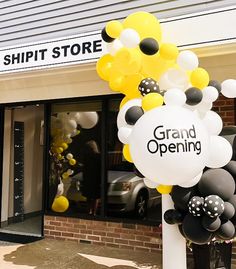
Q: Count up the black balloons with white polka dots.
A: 3